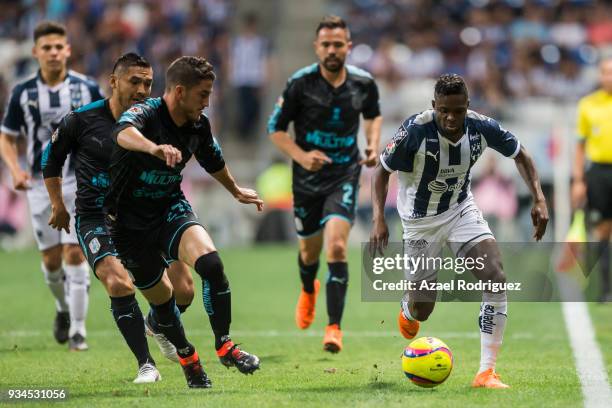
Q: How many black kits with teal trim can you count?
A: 3